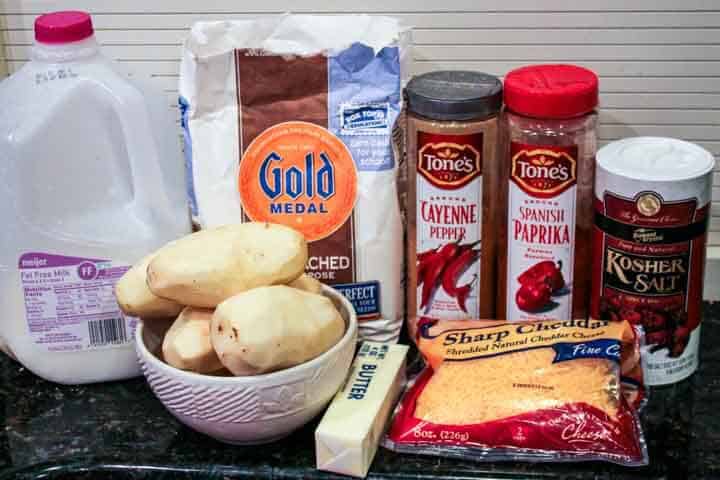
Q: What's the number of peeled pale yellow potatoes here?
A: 5